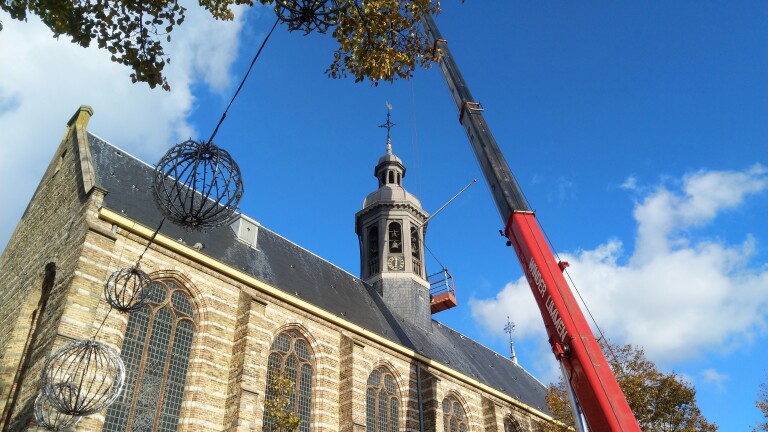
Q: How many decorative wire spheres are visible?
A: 5